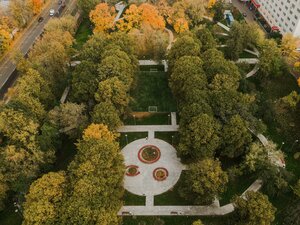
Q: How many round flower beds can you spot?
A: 3